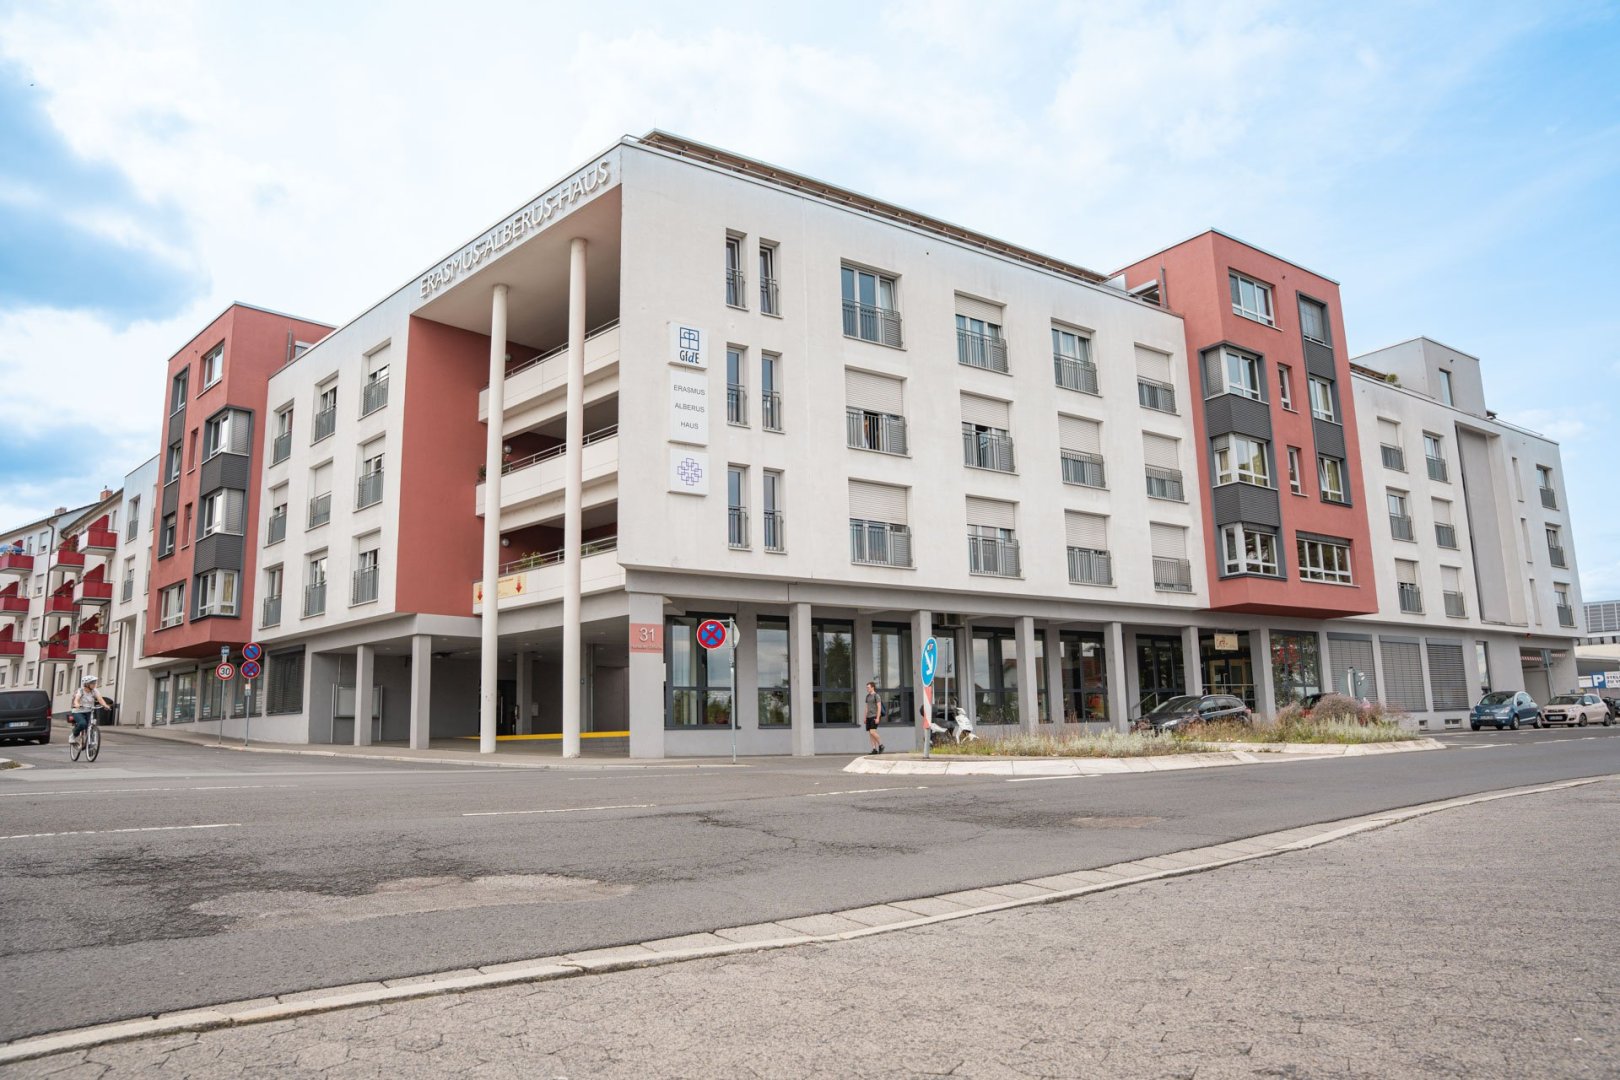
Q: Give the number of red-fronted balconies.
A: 9